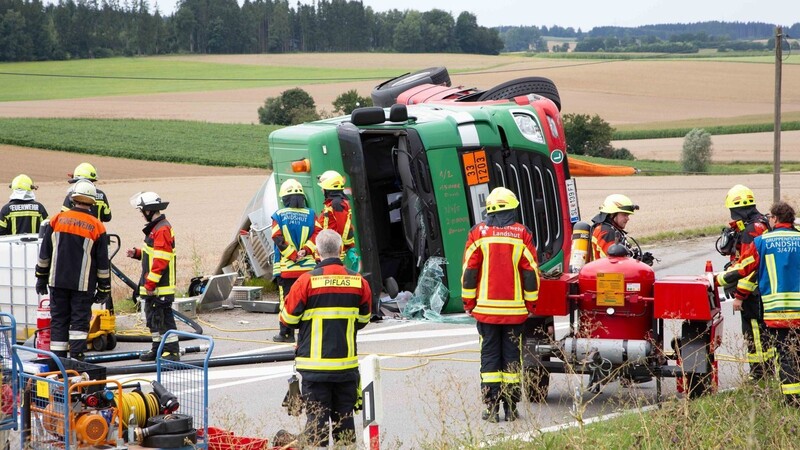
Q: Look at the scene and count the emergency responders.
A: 11